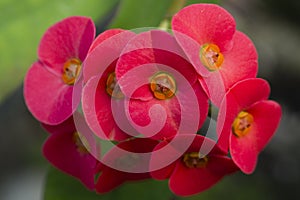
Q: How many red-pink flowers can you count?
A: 8